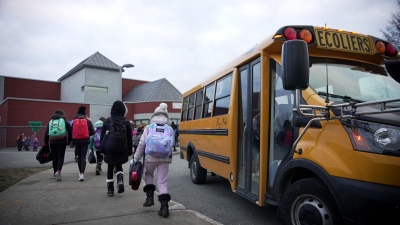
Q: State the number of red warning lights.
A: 2